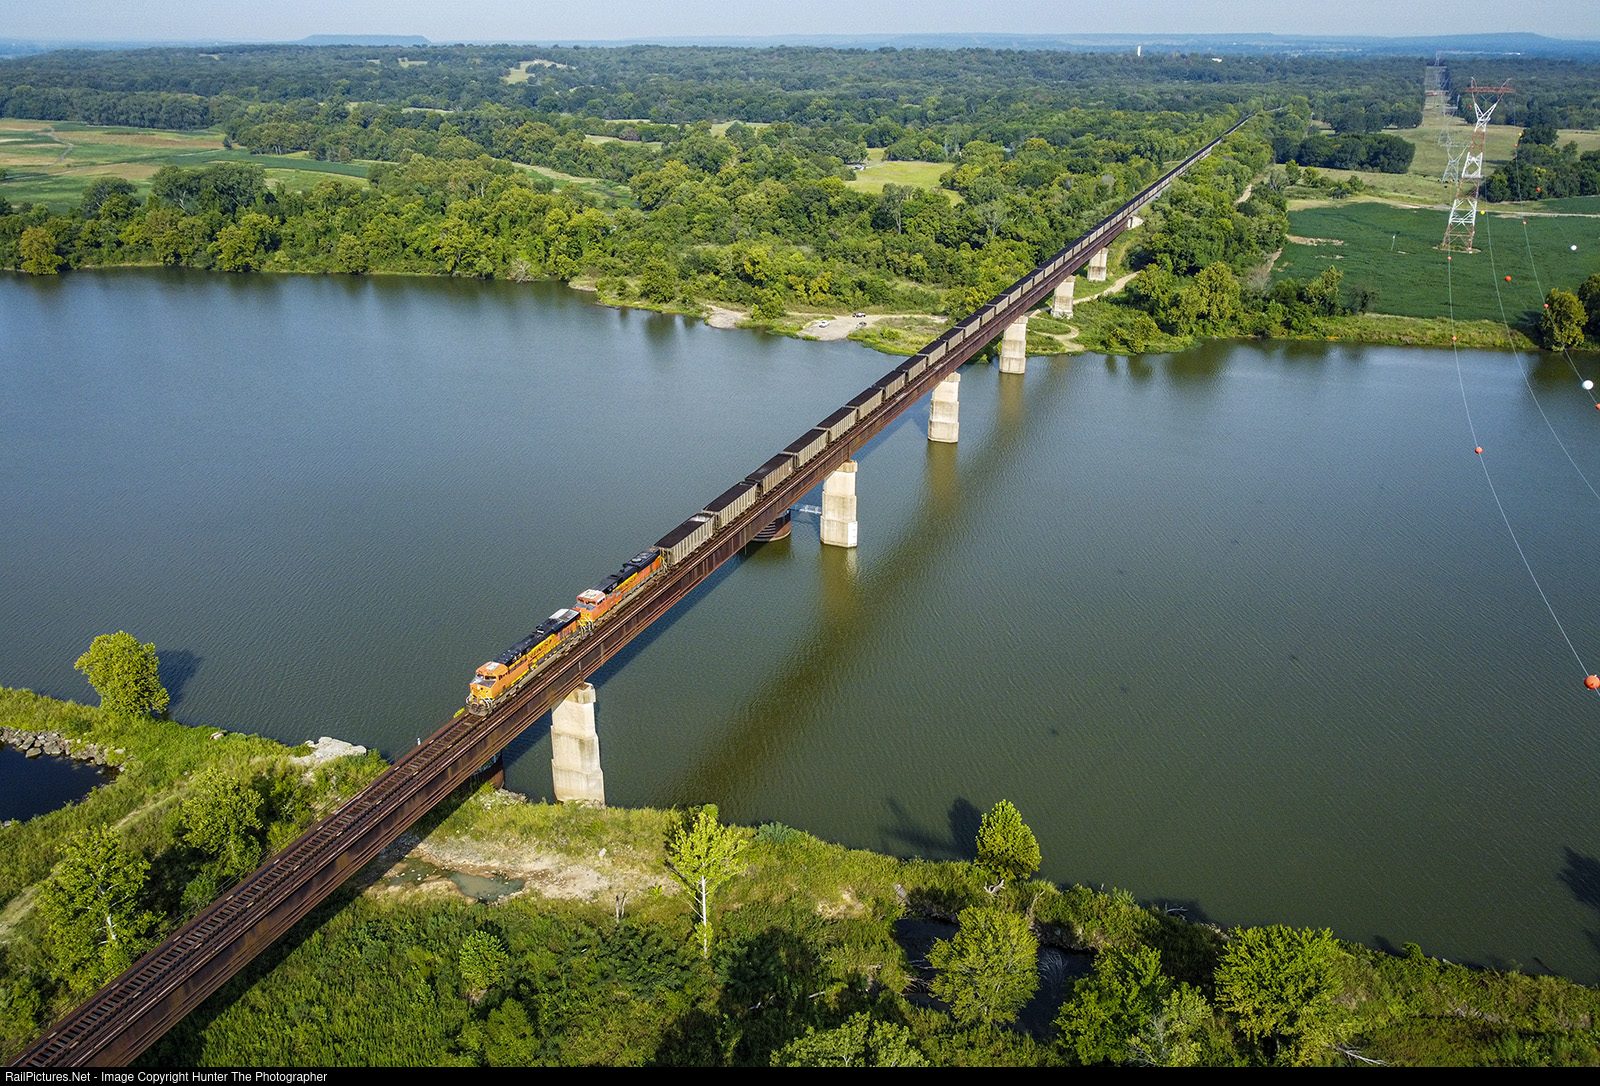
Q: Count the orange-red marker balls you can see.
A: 12